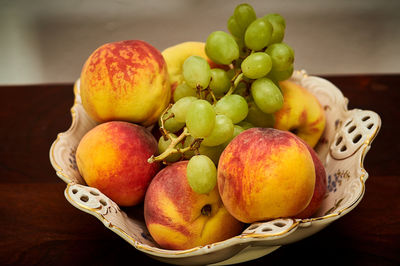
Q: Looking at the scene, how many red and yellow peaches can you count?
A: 7